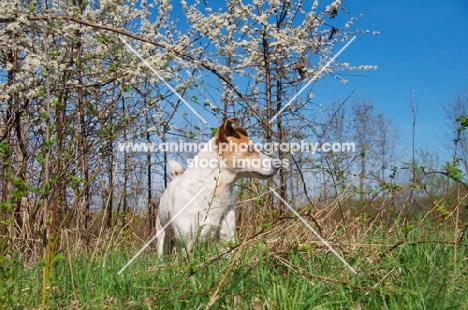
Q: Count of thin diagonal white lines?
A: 4